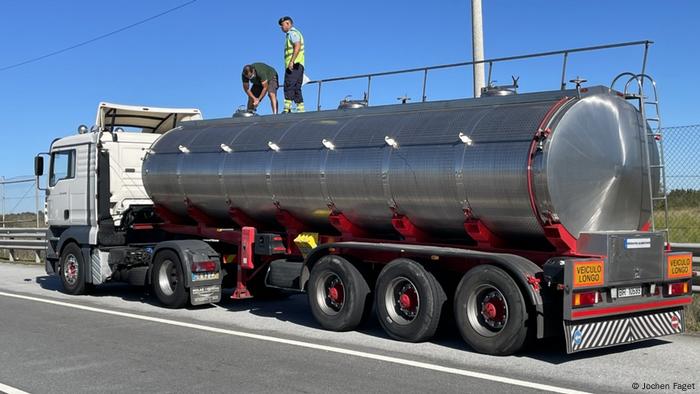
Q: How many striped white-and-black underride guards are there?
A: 1